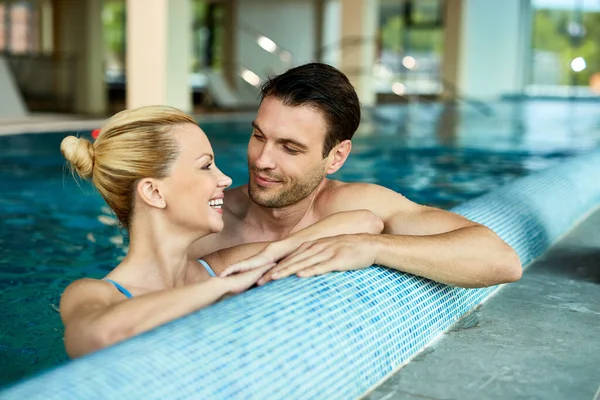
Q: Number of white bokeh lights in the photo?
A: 5